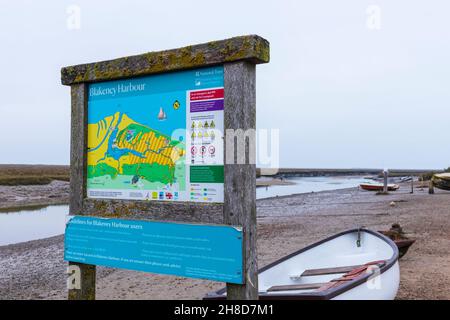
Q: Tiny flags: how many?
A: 1